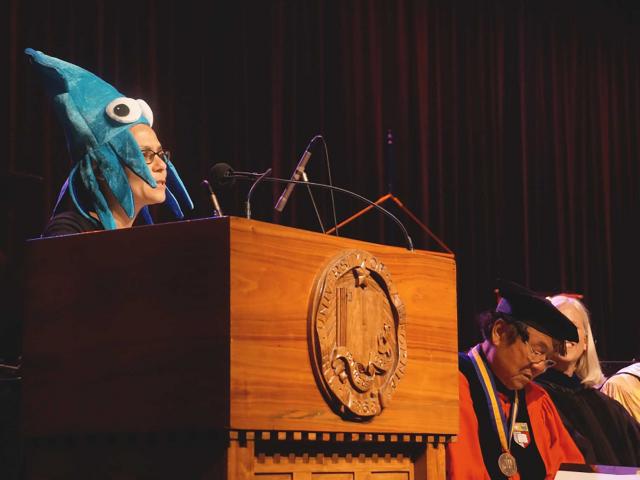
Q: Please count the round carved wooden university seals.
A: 1